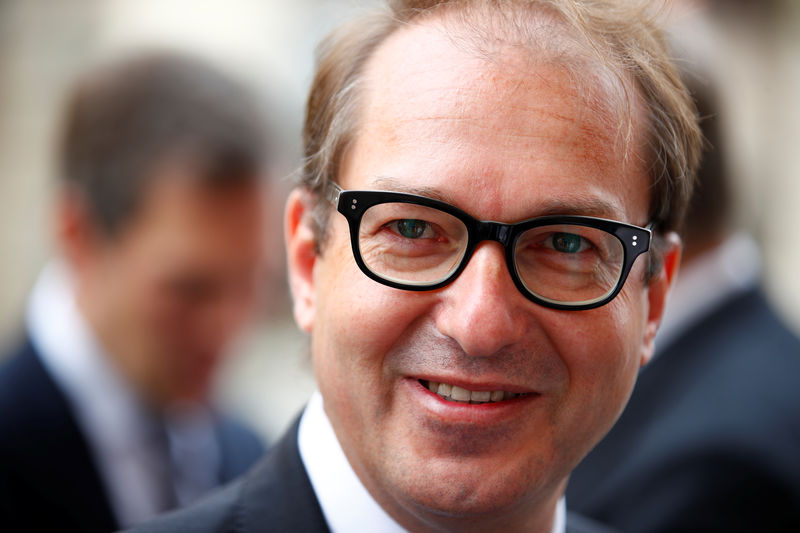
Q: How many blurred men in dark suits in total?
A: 2